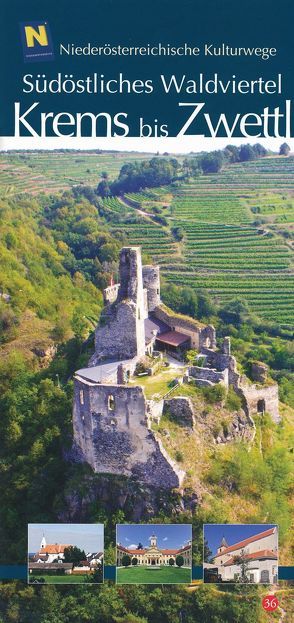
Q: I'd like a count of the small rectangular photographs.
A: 3